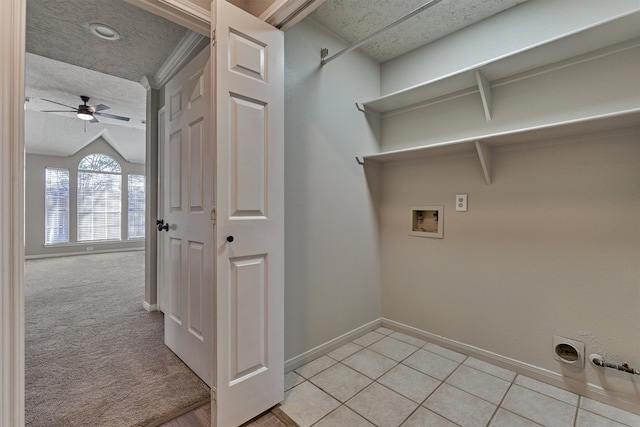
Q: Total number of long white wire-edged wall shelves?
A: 2